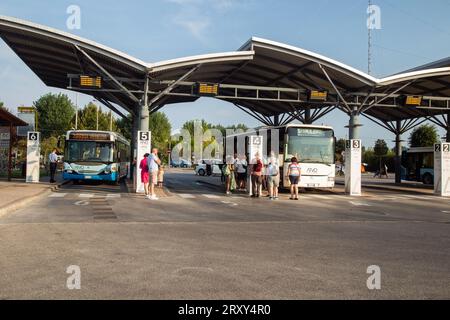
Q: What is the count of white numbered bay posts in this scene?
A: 5